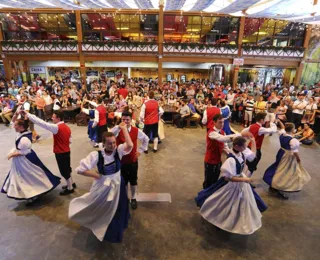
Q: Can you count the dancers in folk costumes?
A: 14